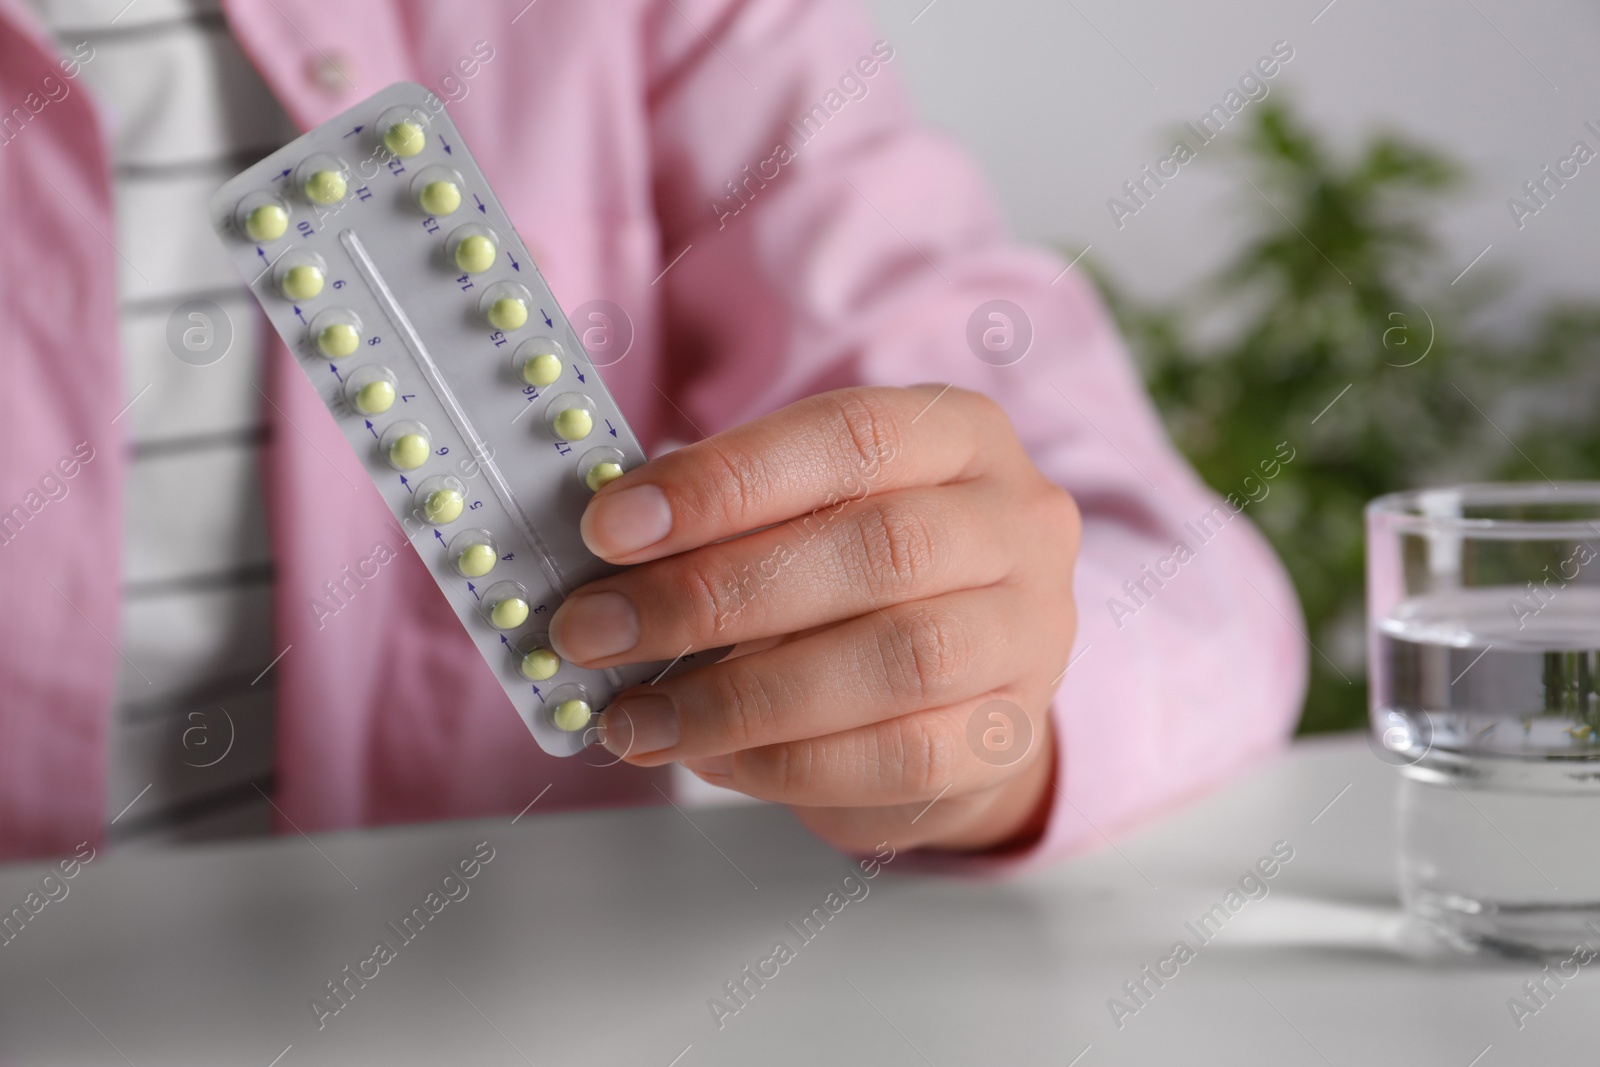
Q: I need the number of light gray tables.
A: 1